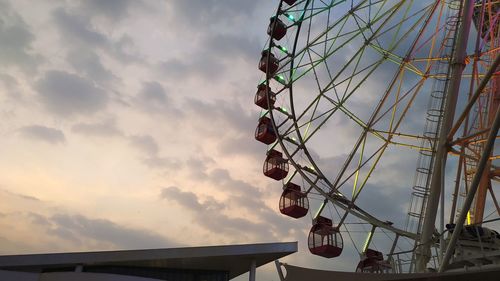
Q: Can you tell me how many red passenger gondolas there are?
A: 9